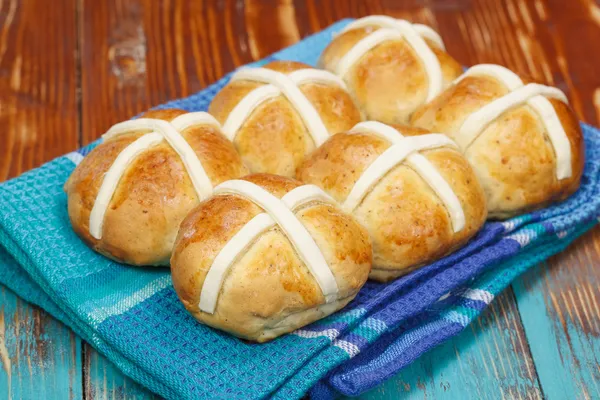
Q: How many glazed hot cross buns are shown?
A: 6